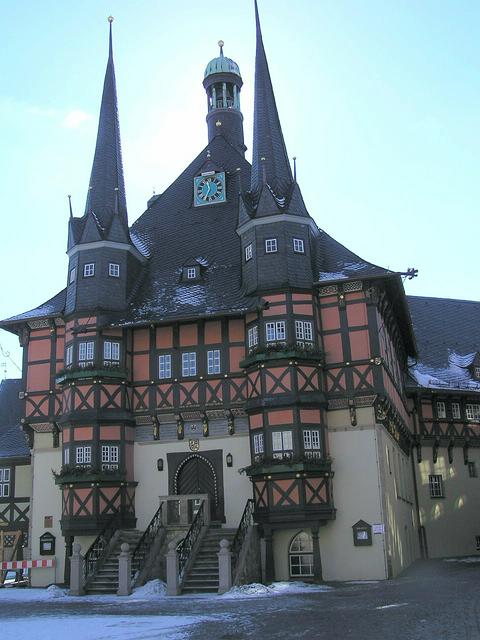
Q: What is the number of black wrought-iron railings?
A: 4